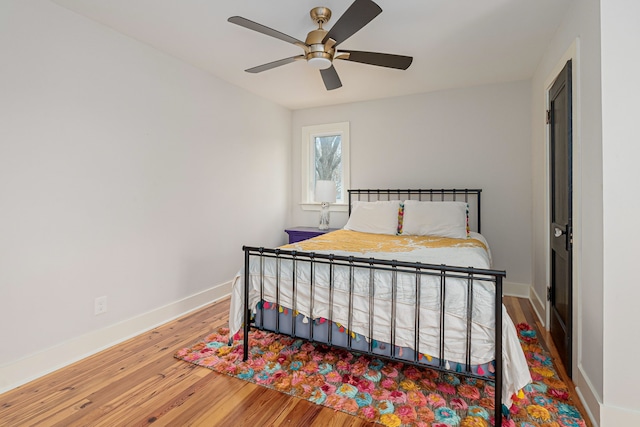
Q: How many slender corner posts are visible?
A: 4